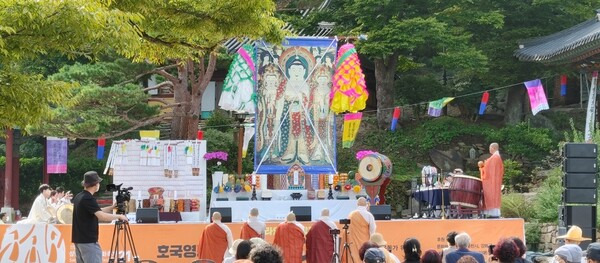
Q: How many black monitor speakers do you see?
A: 4